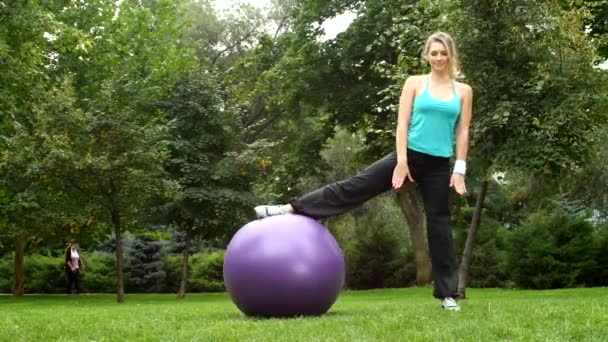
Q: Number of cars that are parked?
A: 0